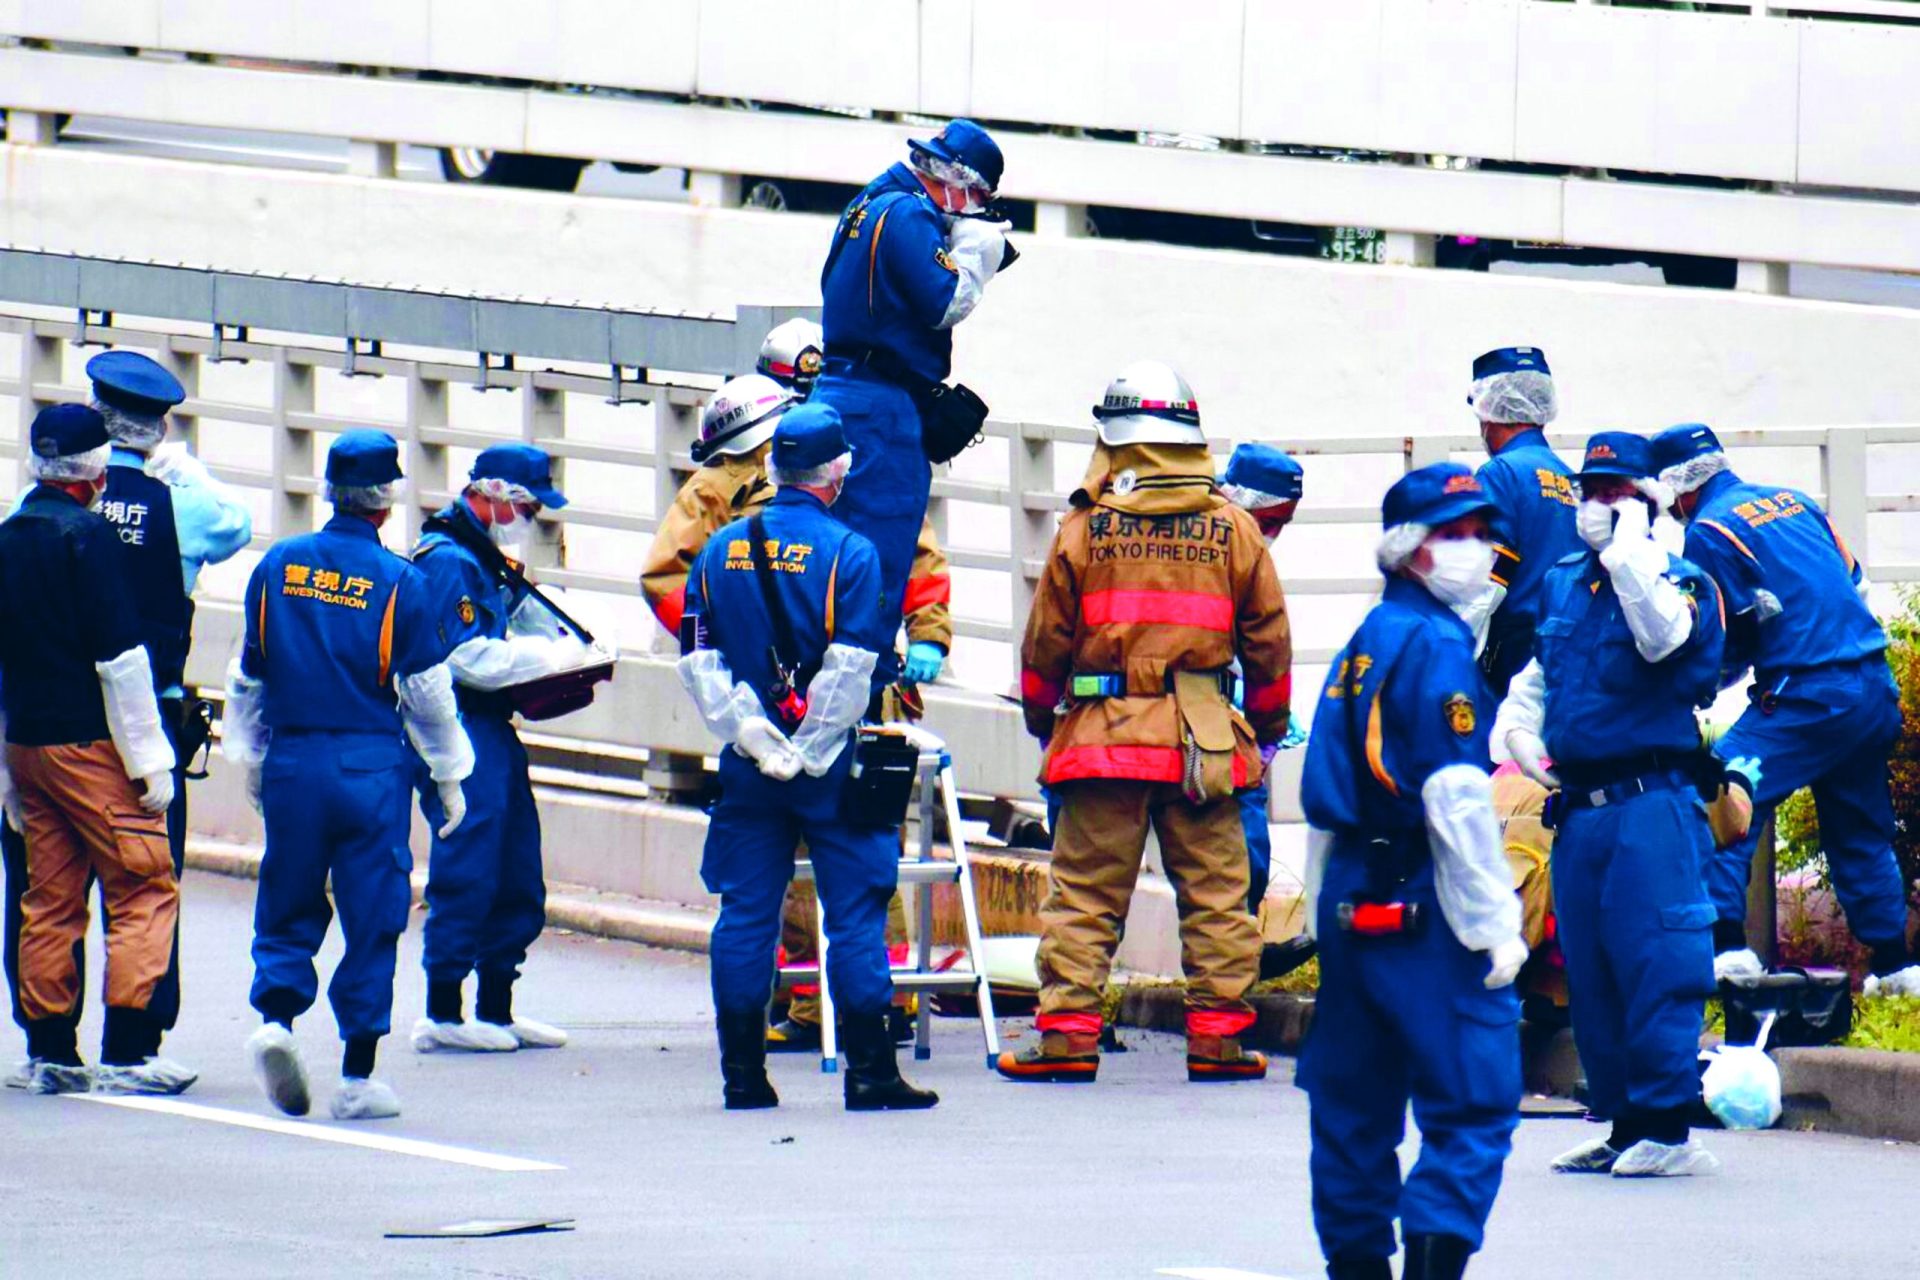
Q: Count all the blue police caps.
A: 11